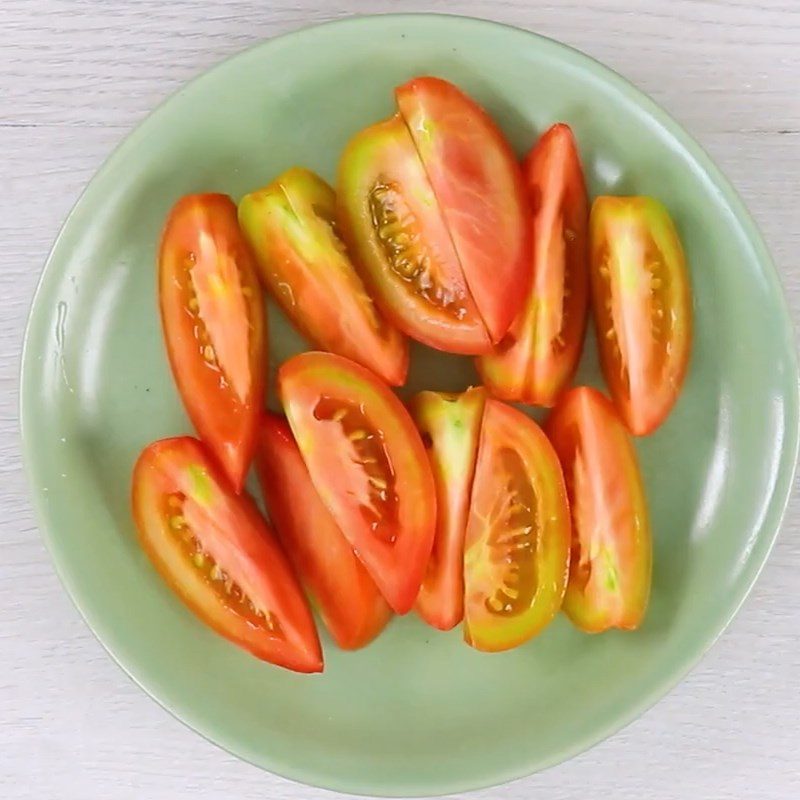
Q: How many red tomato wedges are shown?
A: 12